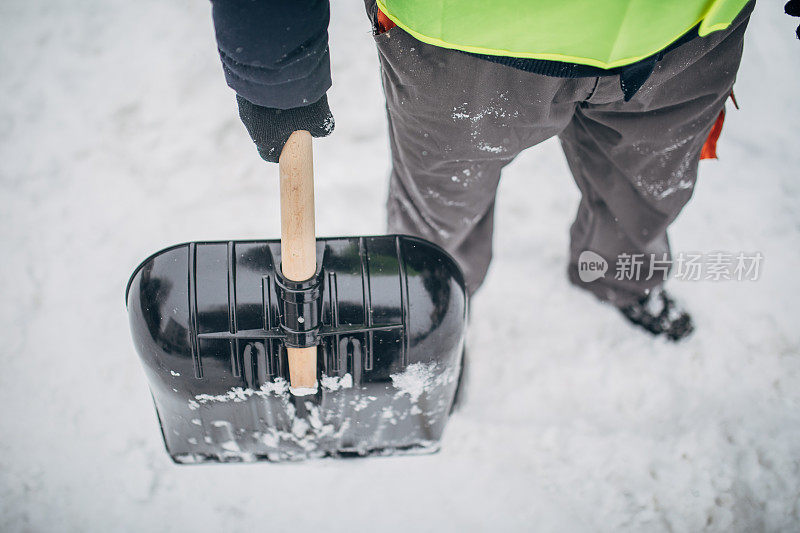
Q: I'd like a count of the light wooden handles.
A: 1